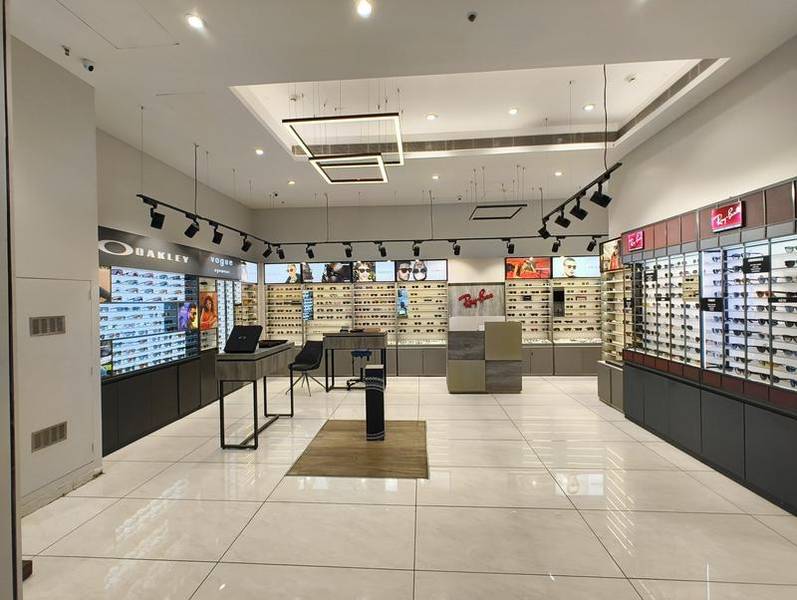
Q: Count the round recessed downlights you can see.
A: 9